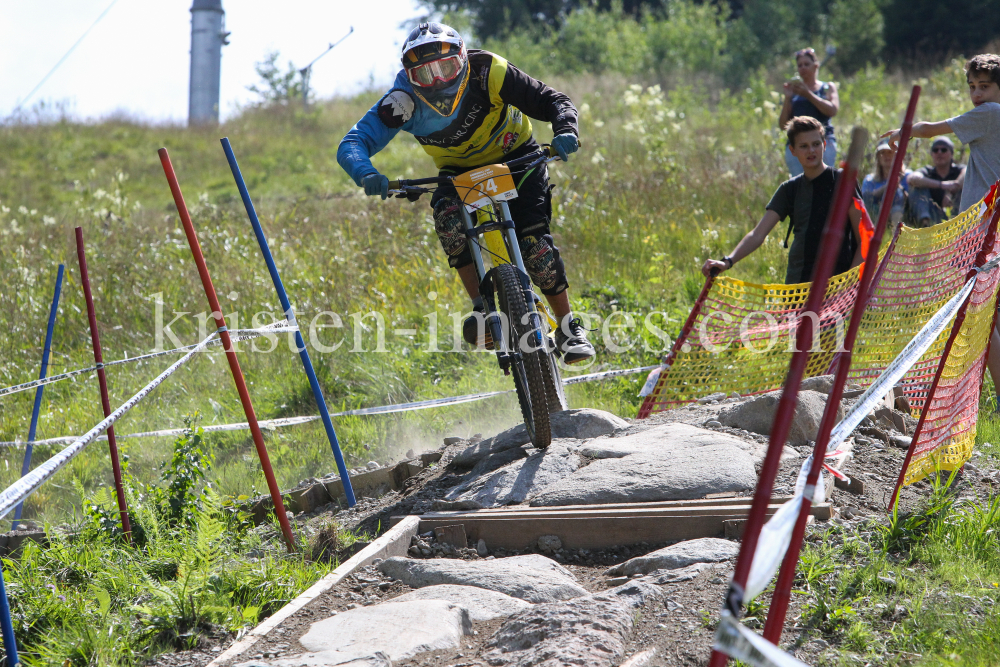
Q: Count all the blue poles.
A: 3